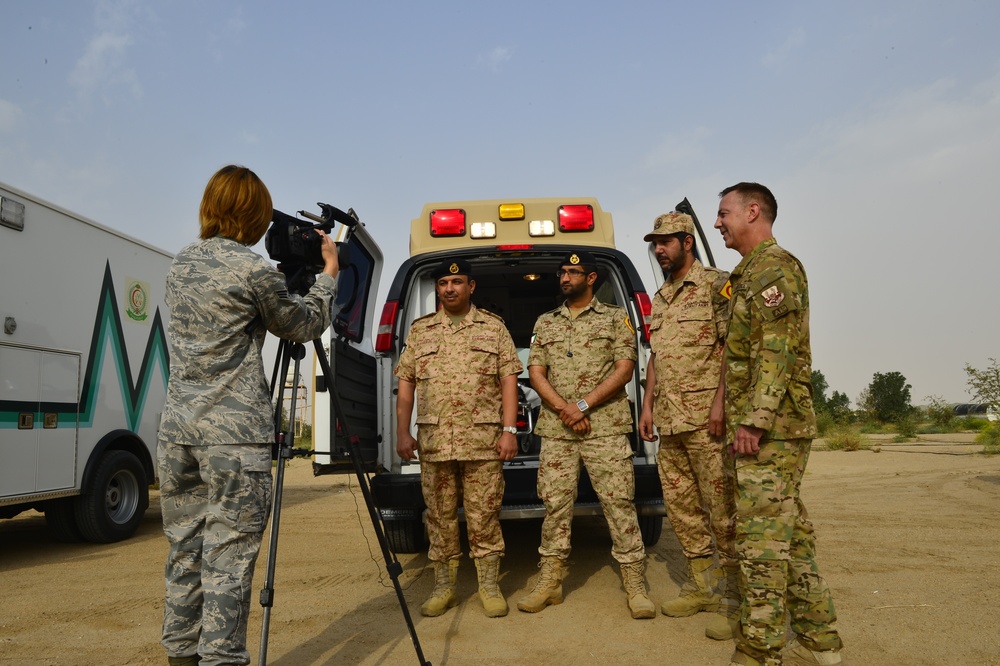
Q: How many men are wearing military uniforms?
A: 4